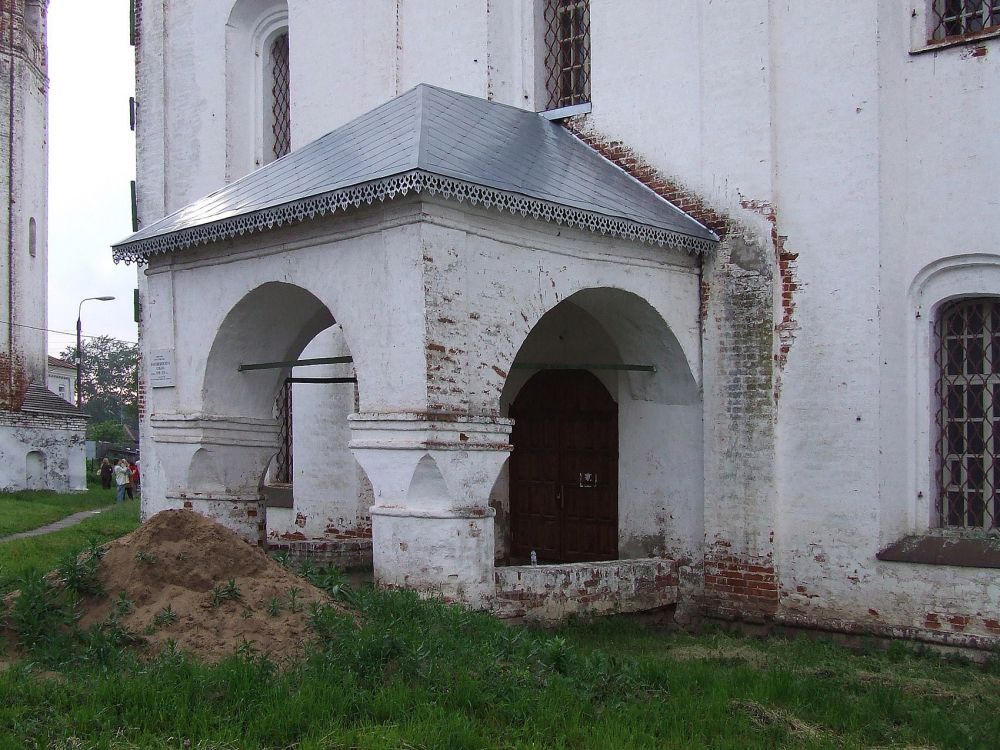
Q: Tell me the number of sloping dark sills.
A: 2